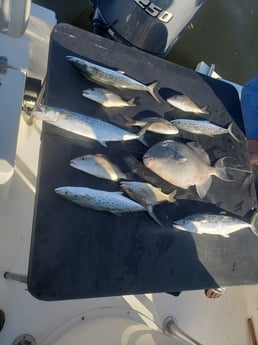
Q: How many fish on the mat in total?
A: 11